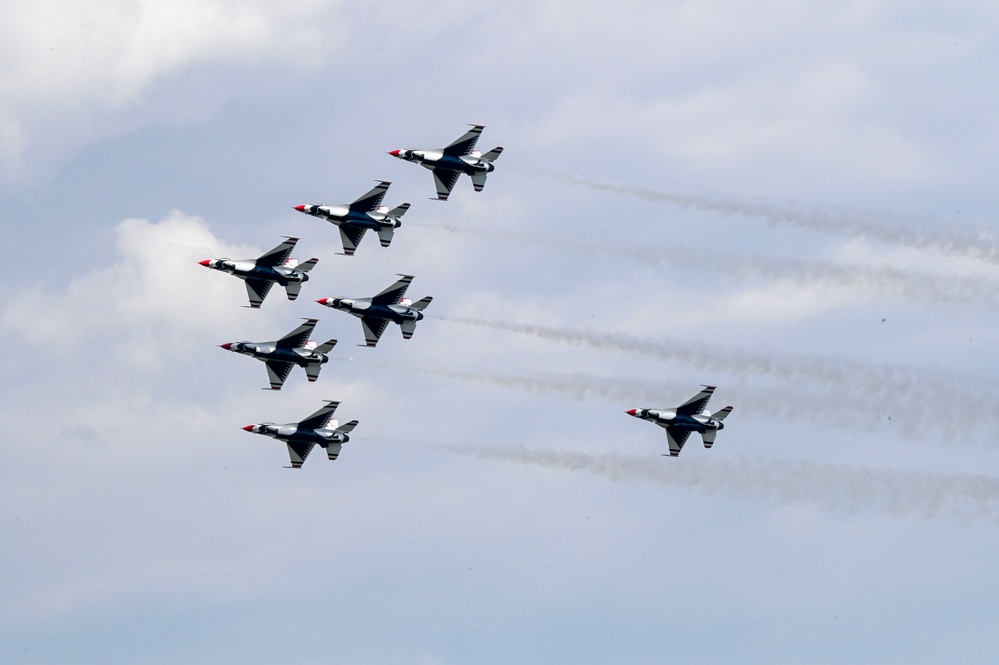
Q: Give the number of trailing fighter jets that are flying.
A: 1